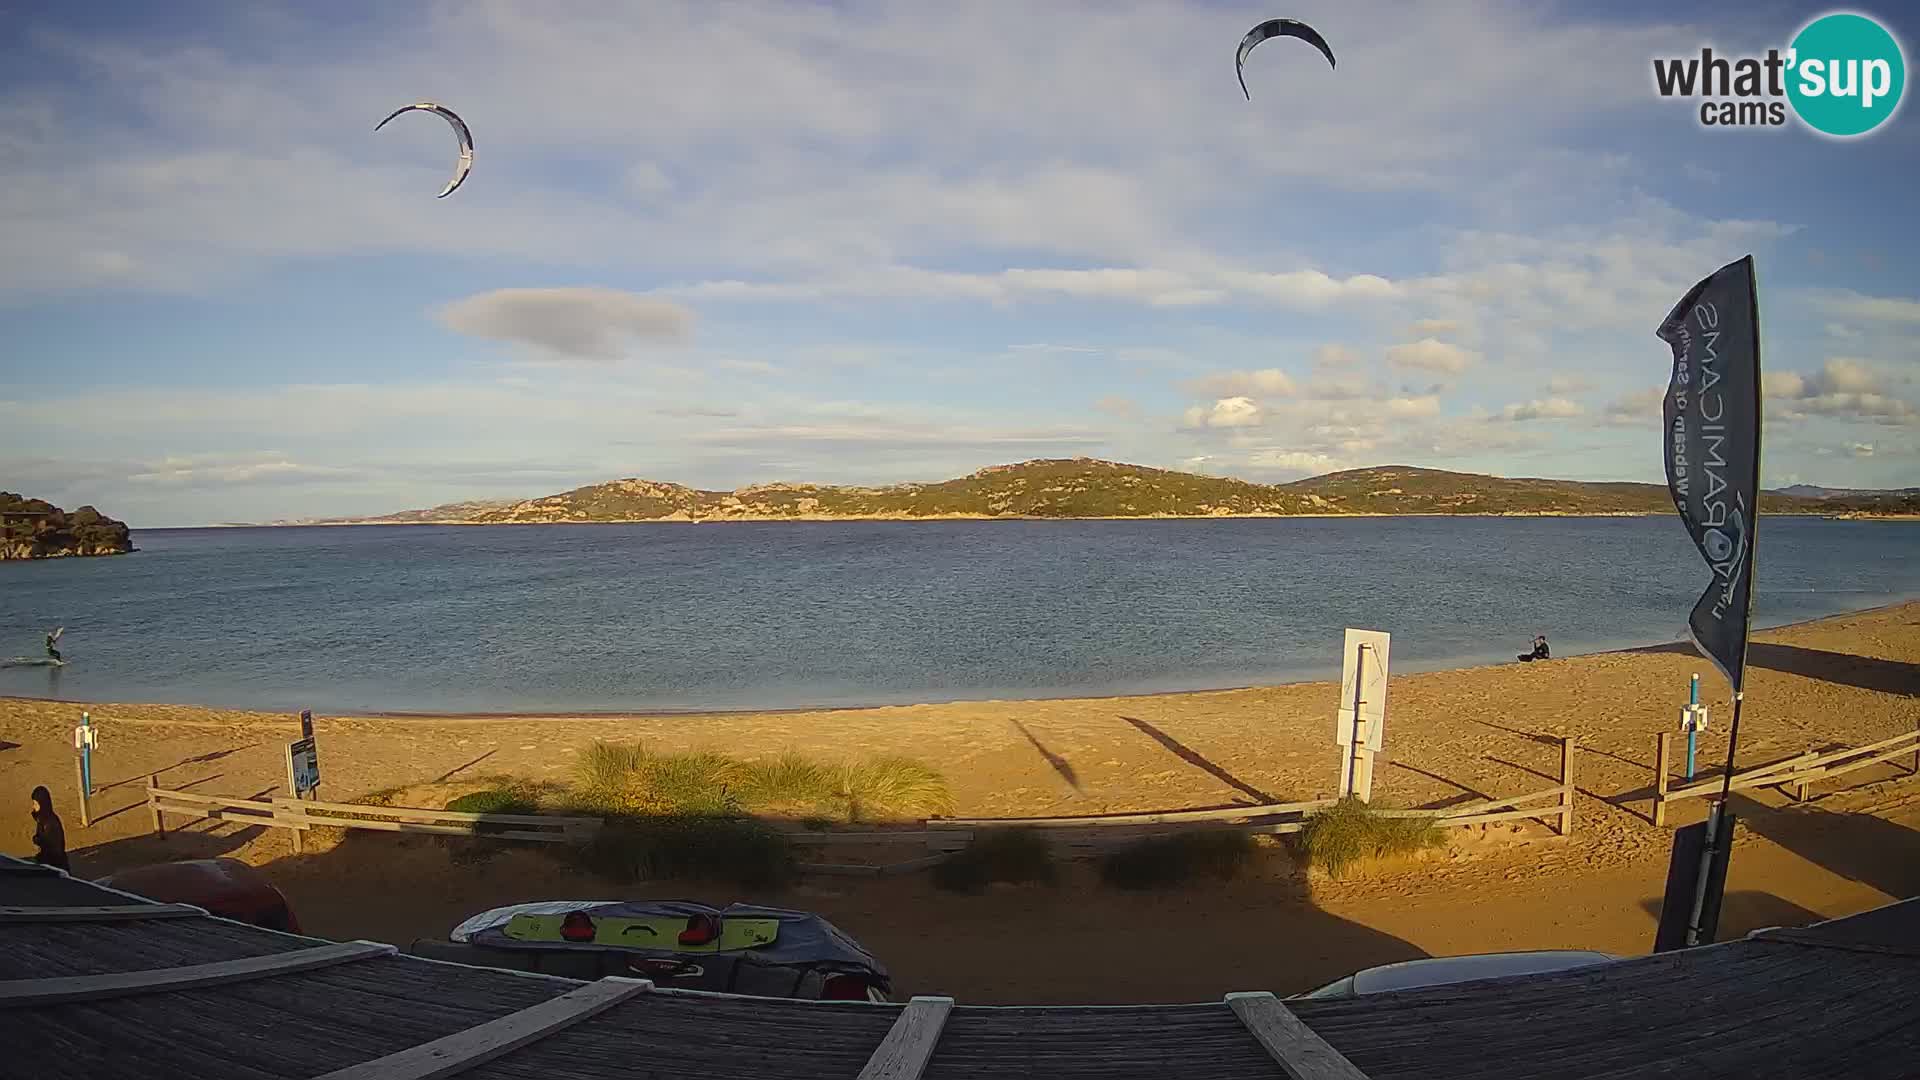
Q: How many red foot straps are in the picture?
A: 2